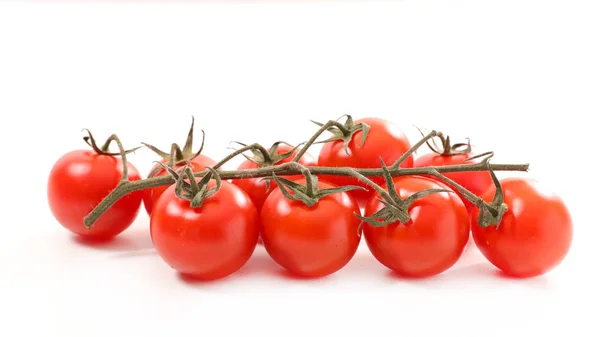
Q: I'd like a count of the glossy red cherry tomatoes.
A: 9